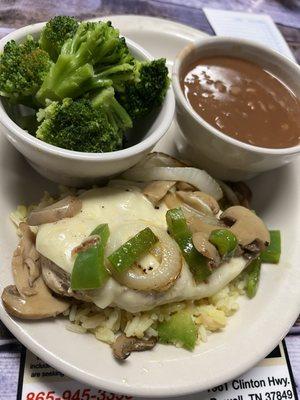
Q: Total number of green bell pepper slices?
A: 7